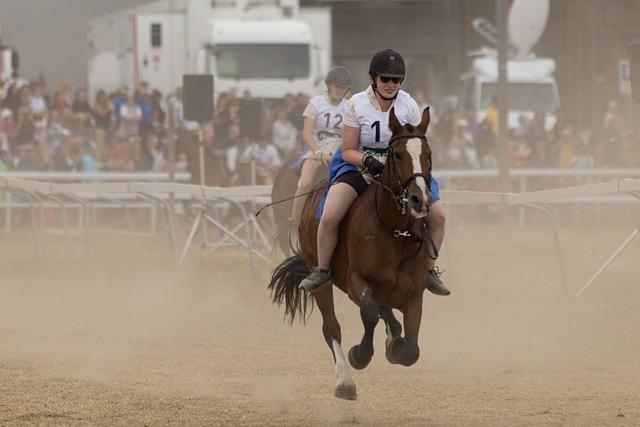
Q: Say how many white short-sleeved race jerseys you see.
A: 2